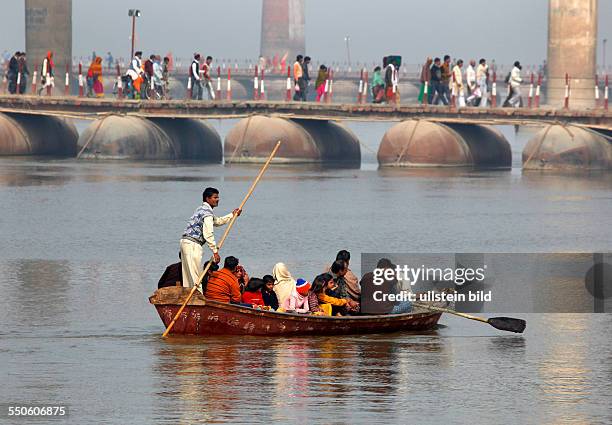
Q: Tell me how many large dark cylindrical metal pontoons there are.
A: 5